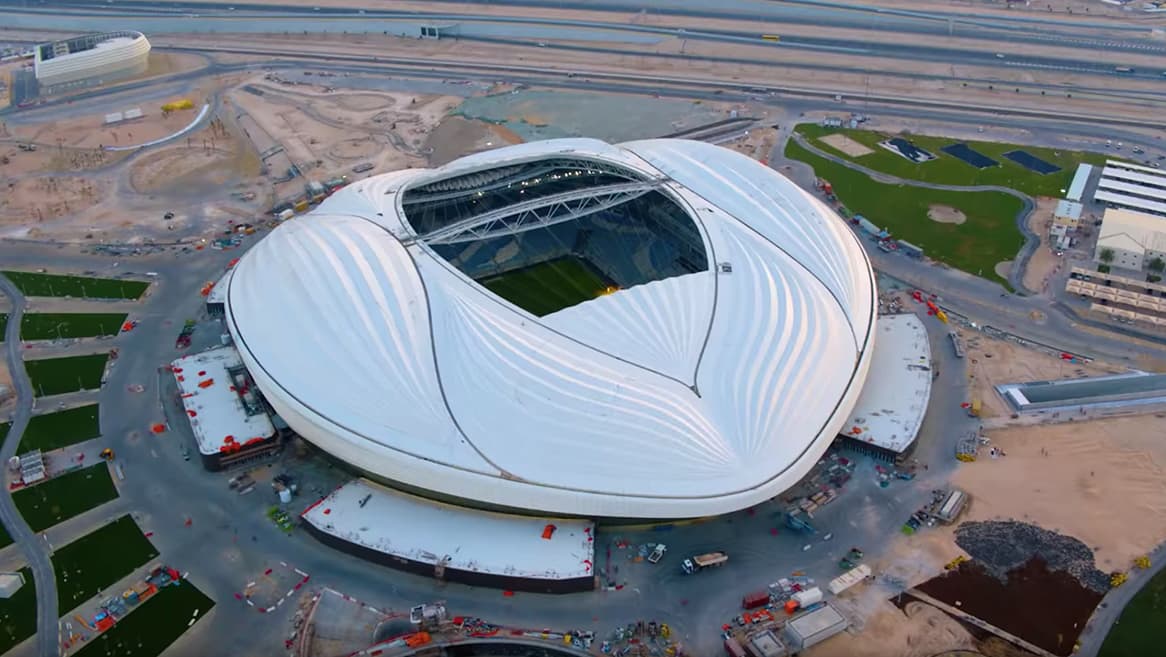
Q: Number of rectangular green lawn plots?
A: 7